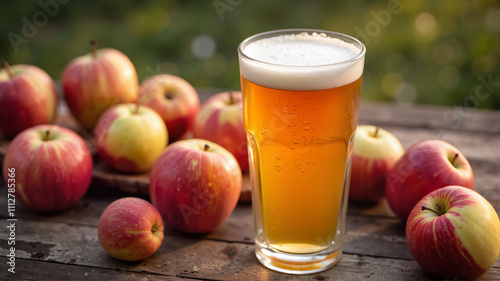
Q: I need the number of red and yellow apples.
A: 11